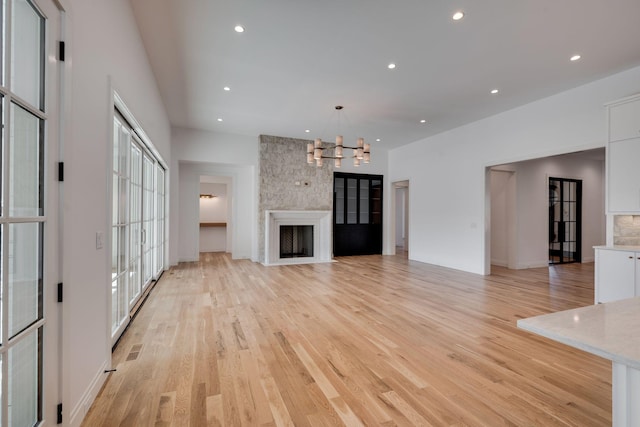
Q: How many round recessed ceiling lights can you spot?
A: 10